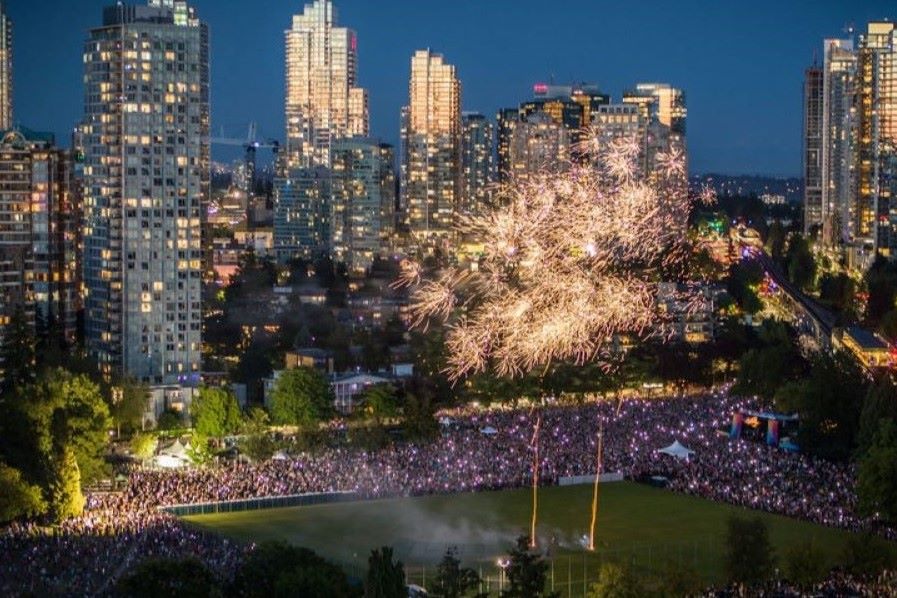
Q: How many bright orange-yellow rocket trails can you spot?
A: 2